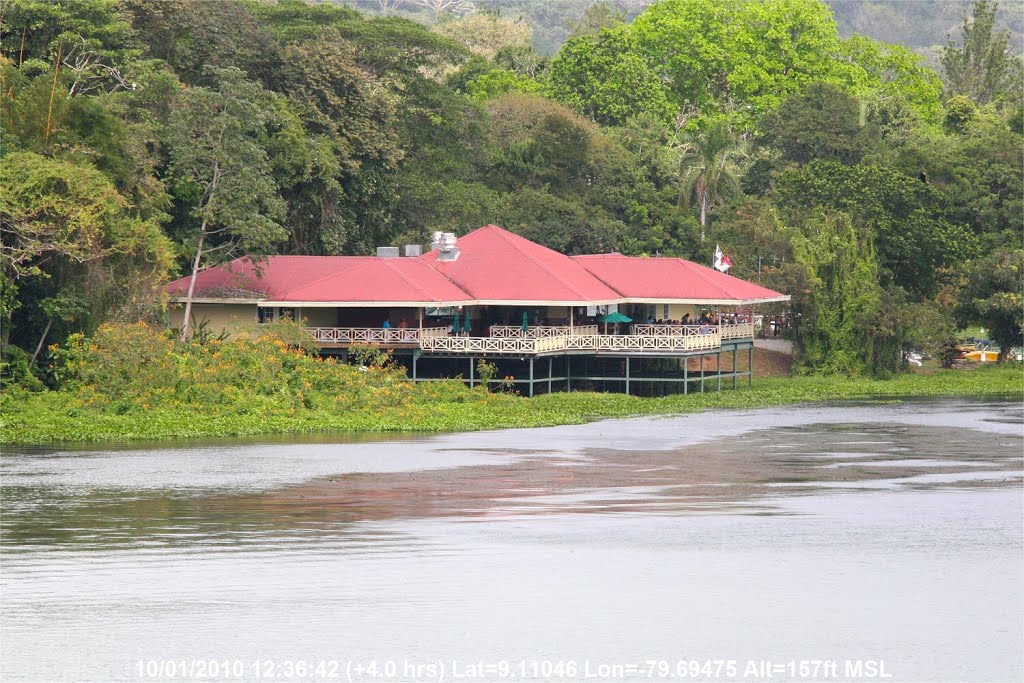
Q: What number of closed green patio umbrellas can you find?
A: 3